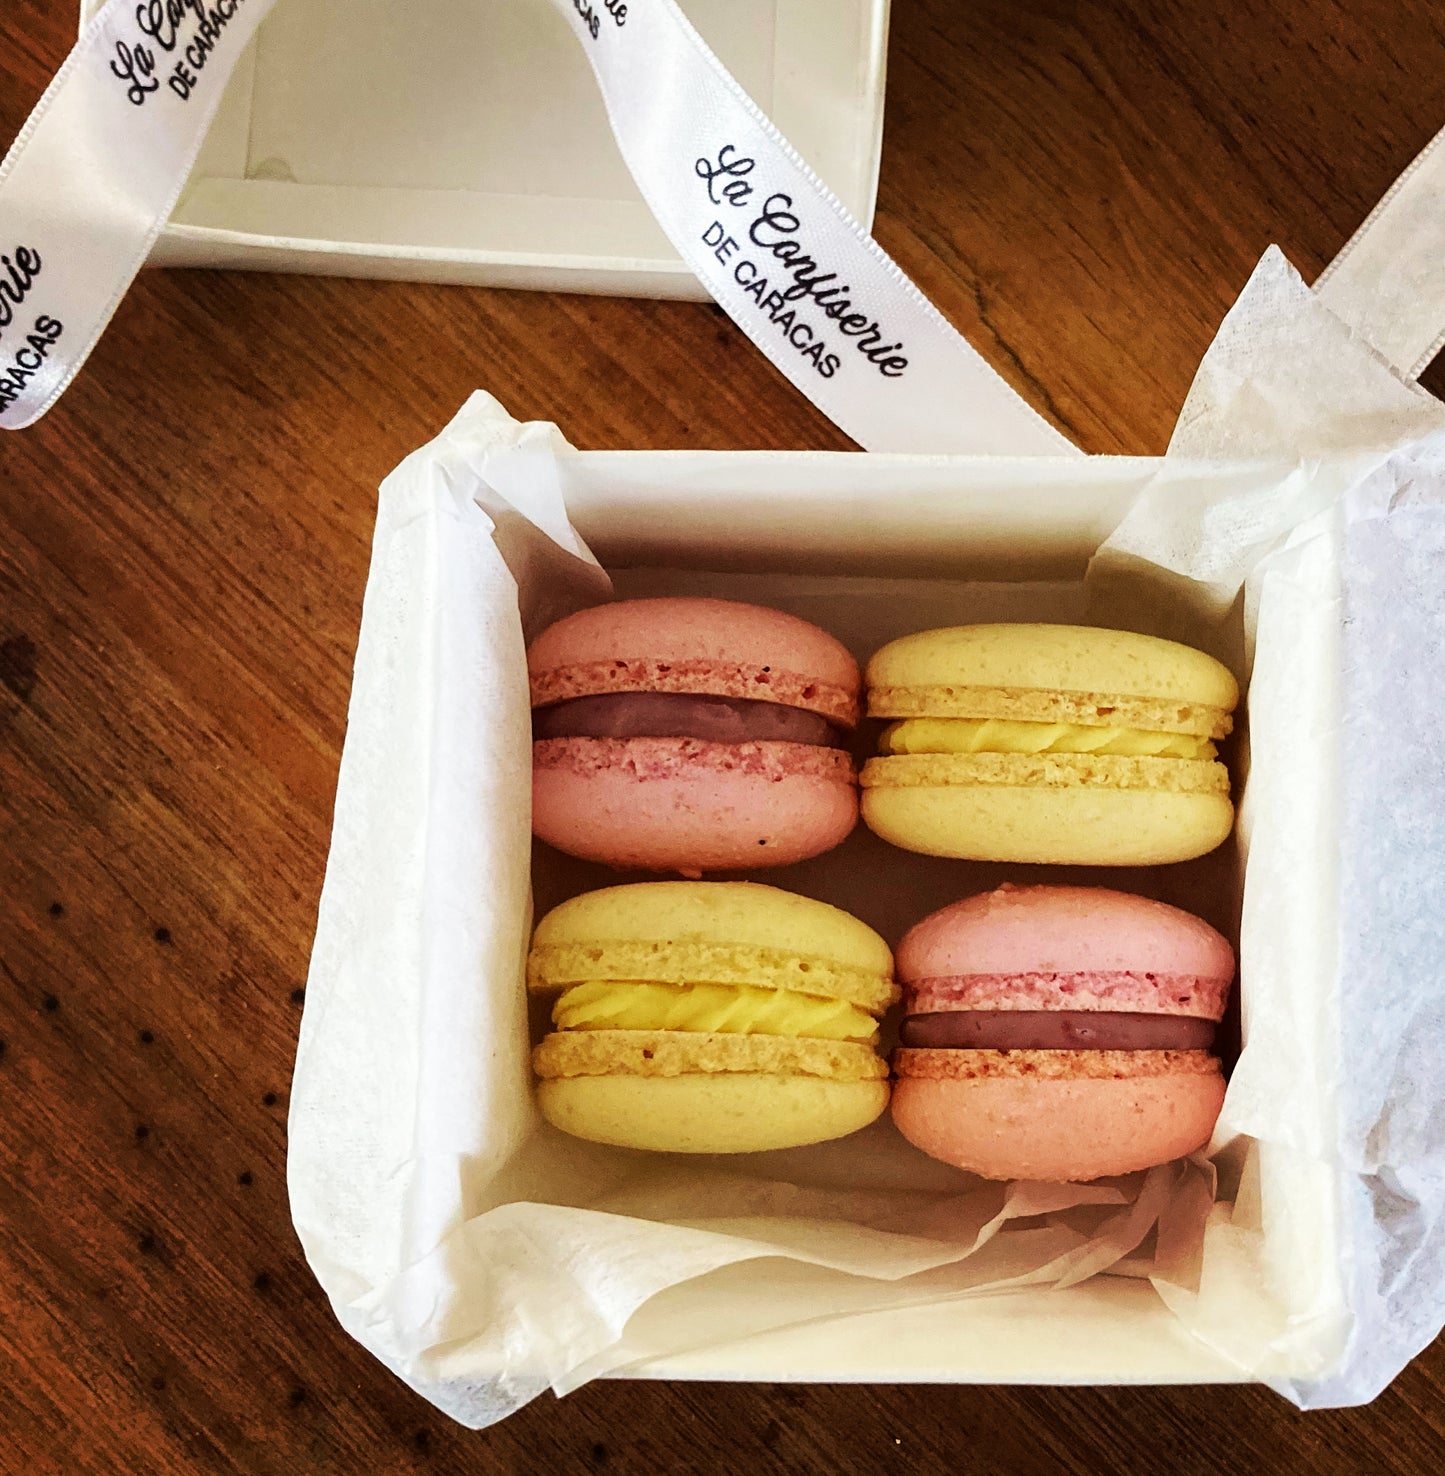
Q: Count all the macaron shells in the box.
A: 8